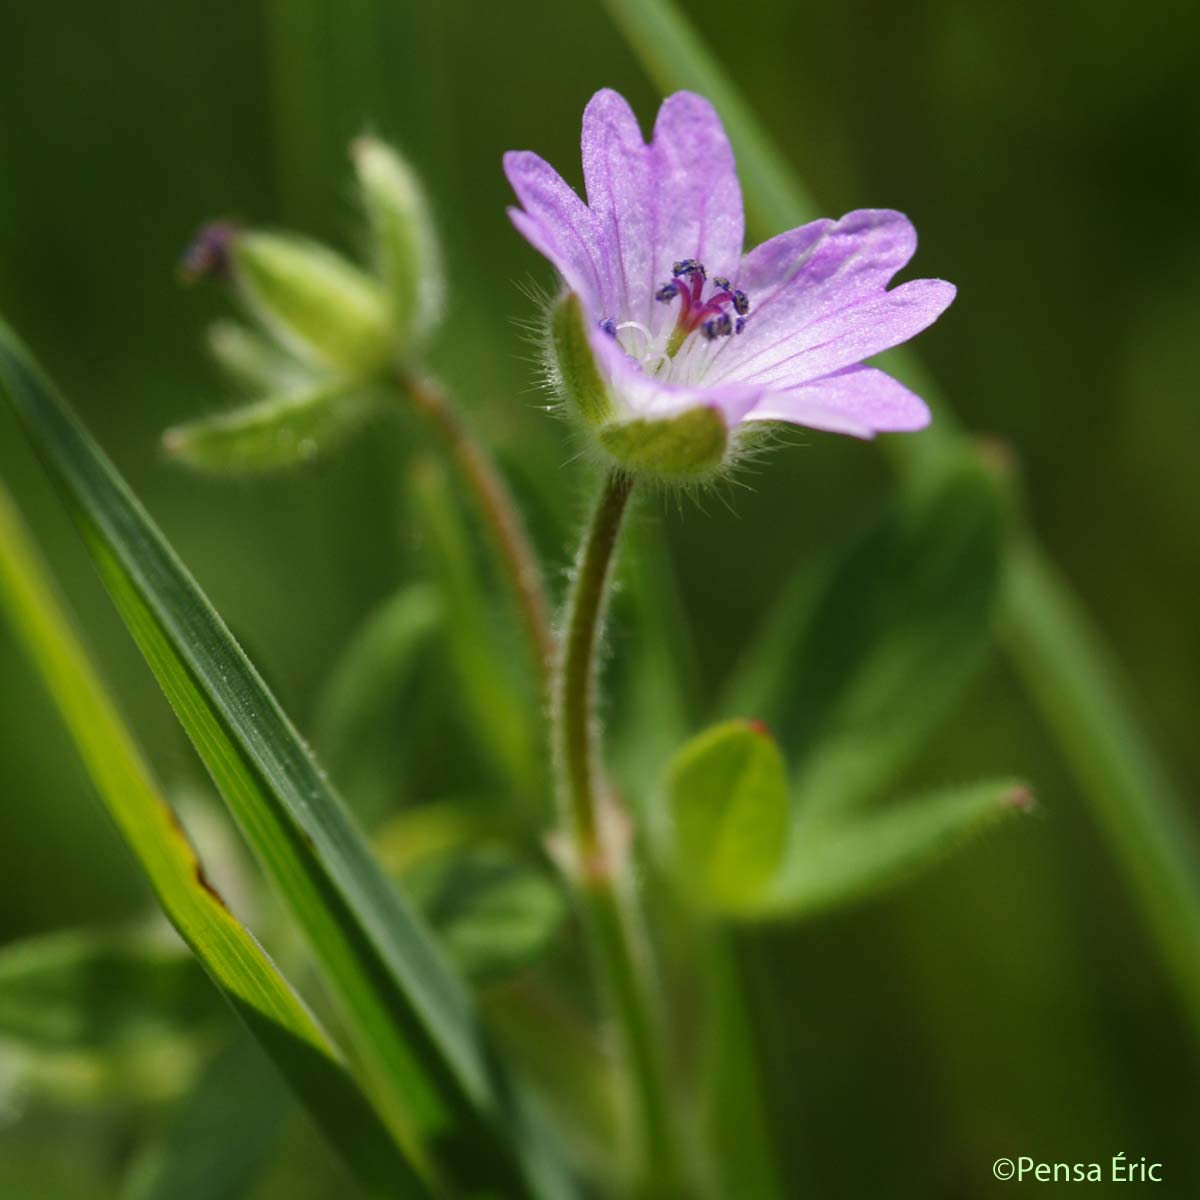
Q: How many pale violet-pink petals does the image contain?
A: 5